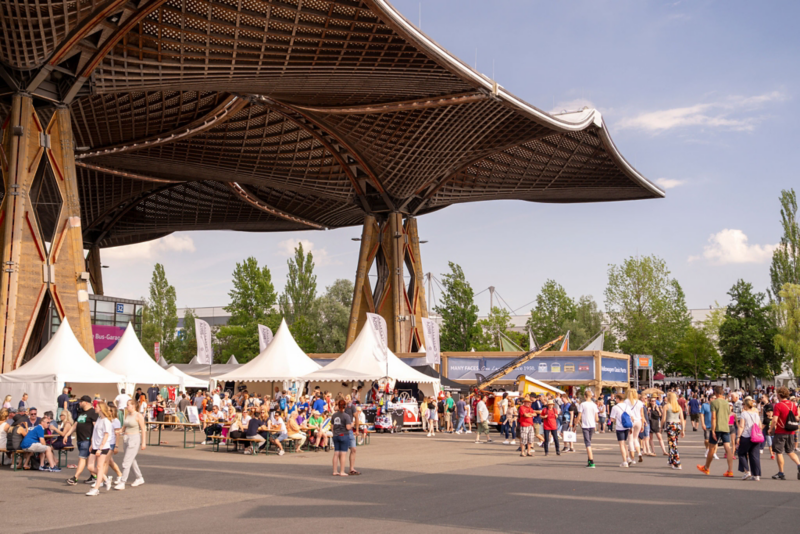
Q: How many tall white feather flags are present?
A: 4